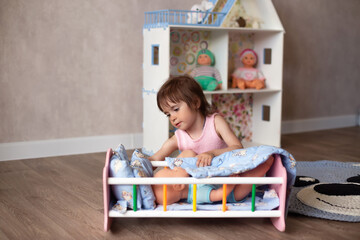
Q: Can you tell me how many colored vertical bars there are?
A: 5